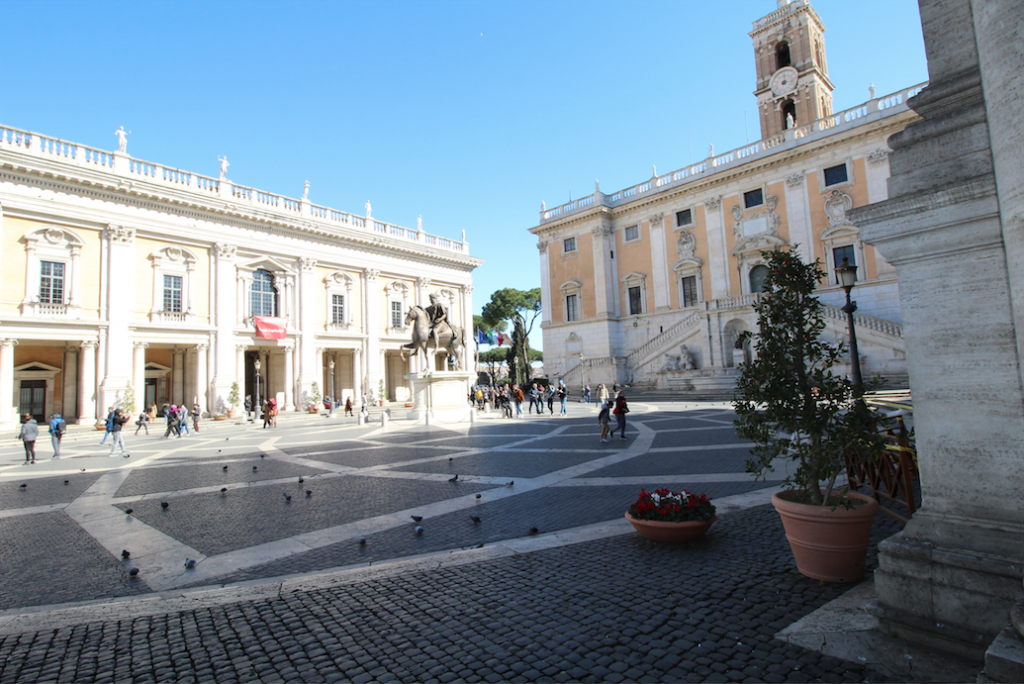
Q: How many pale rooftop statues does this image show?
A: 12